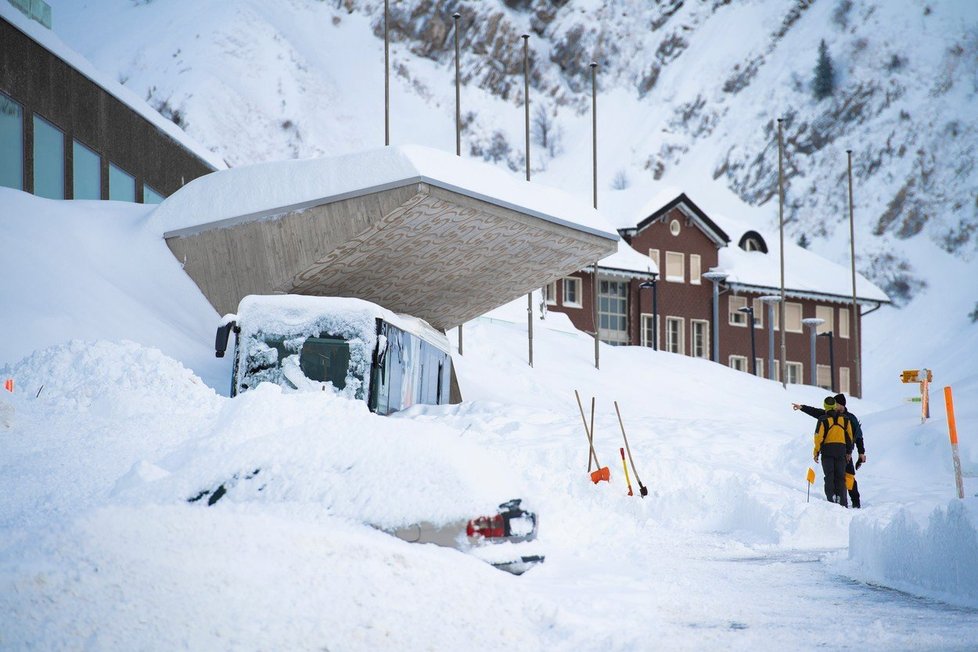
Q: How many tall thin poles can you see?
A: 6